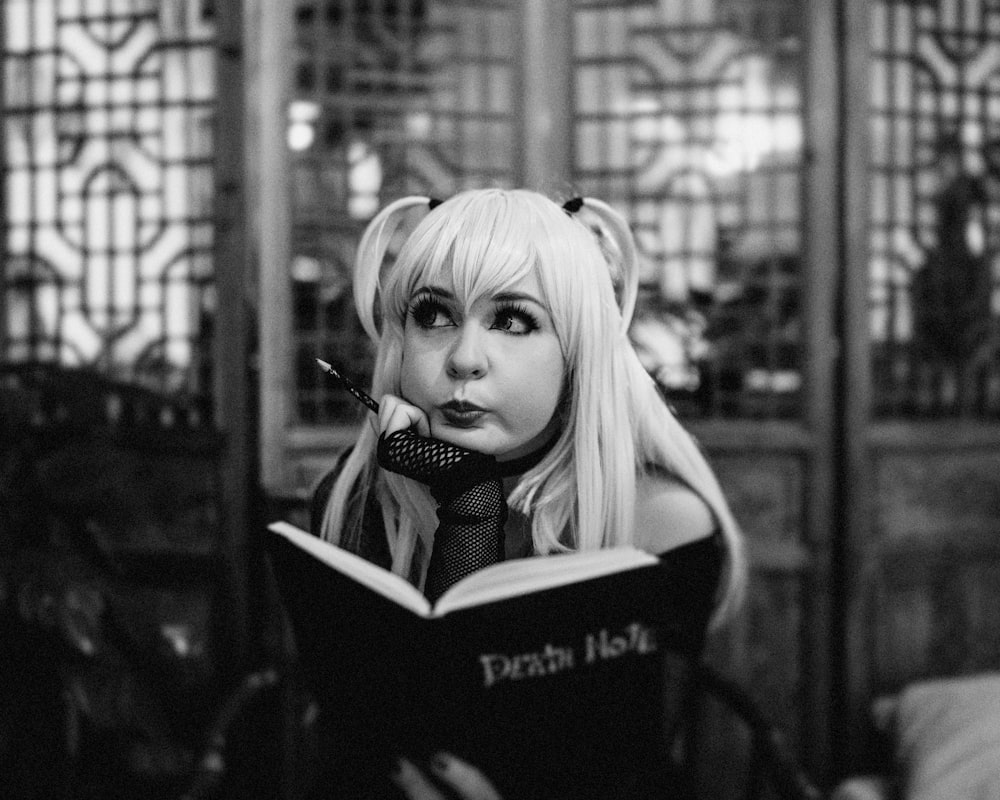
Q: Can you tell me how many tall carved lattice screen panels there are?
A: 4